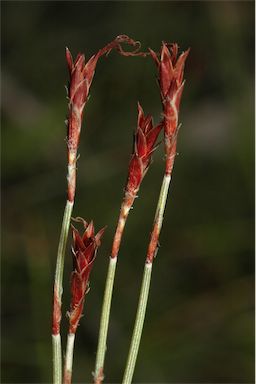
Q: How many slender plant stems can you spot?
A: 4